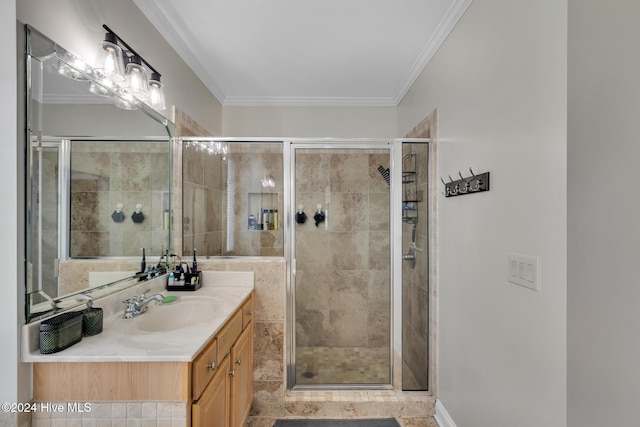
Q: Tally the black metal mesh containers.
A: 2